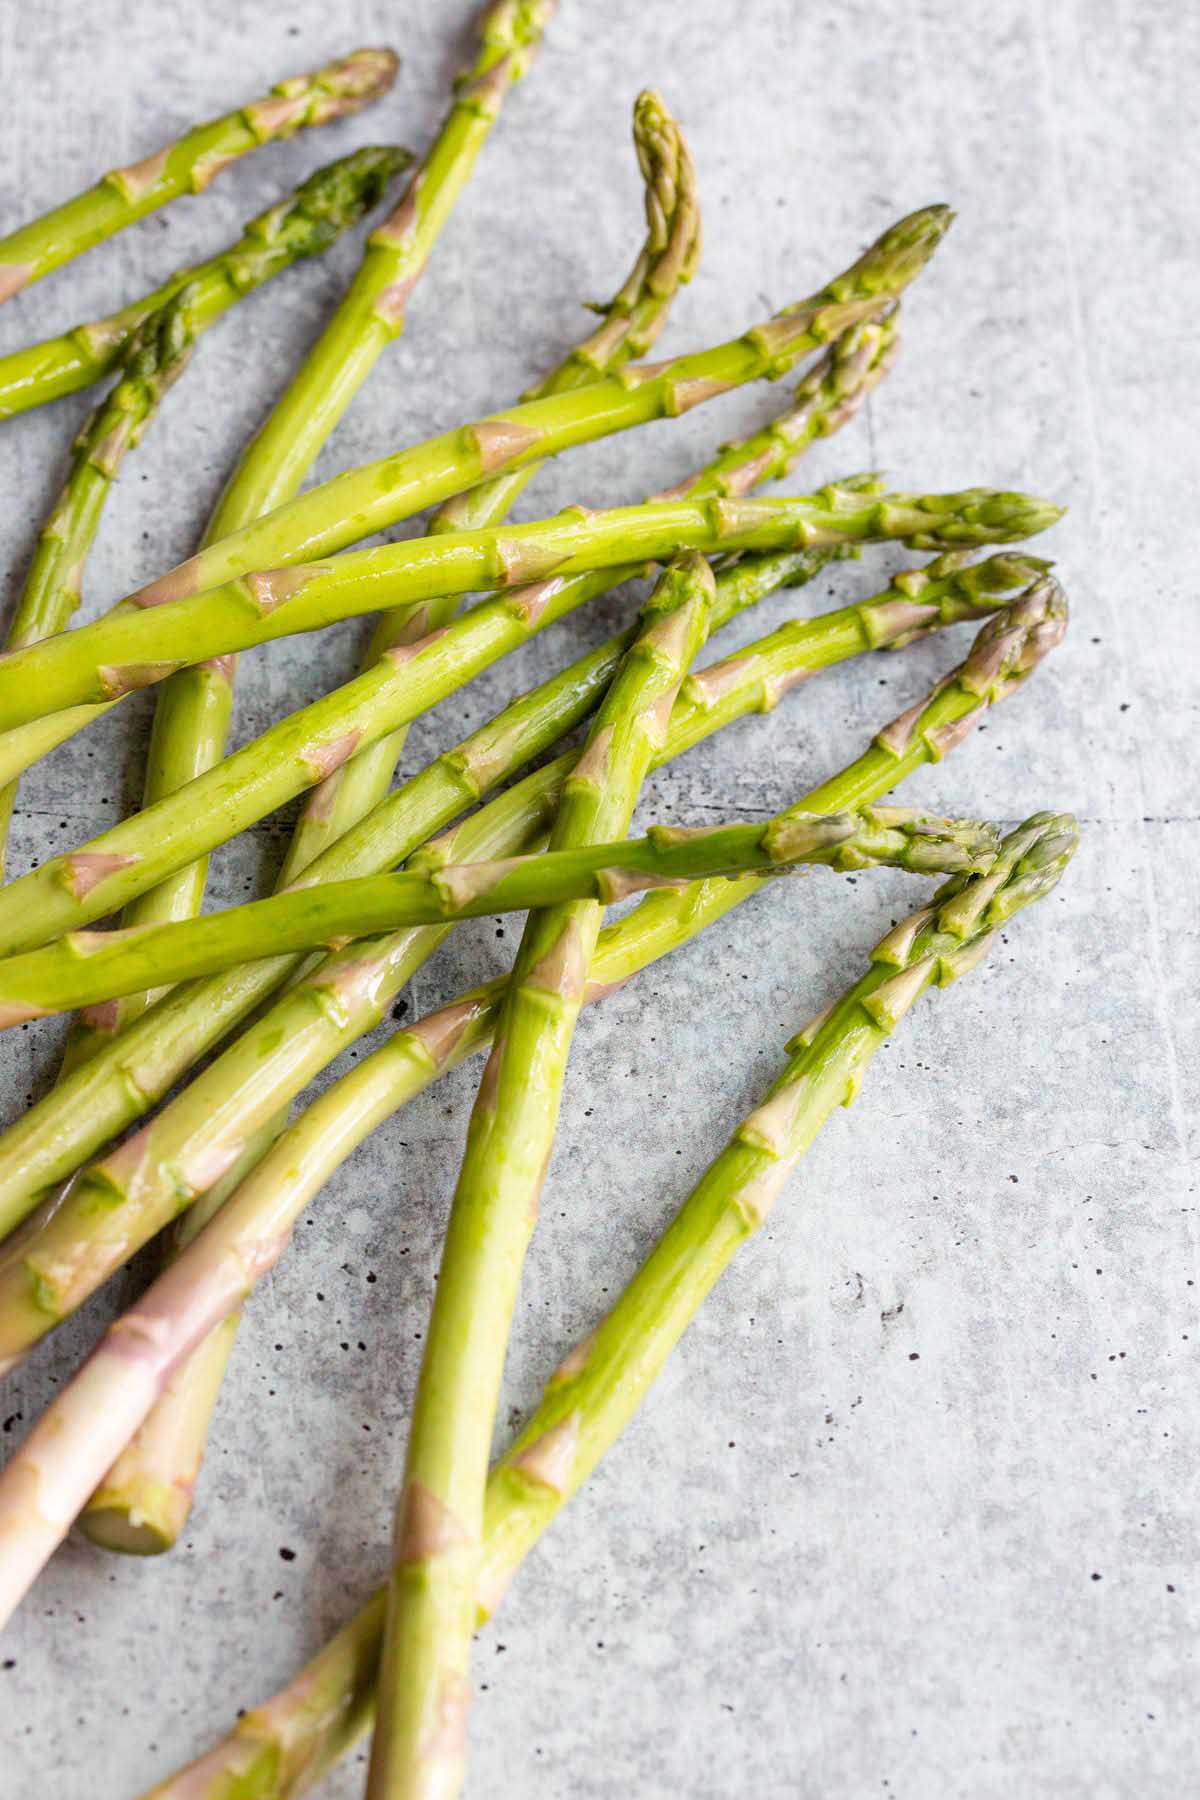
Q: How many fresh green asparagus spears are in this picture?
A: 14